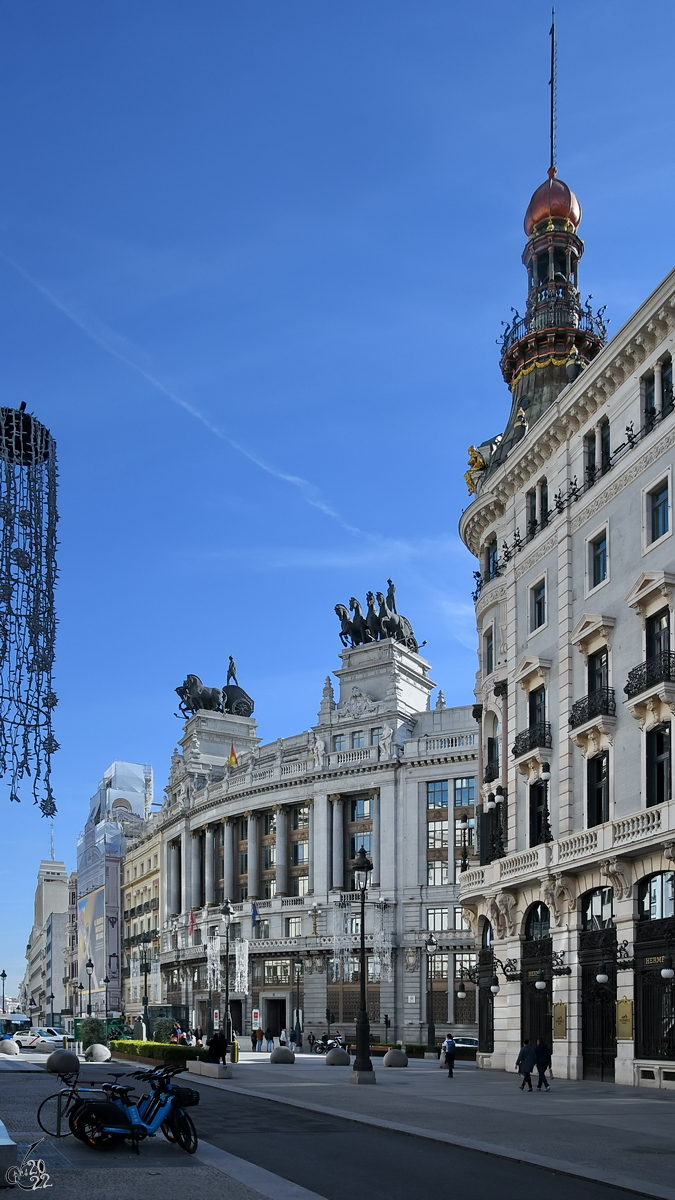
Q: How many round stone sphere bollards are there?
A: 6